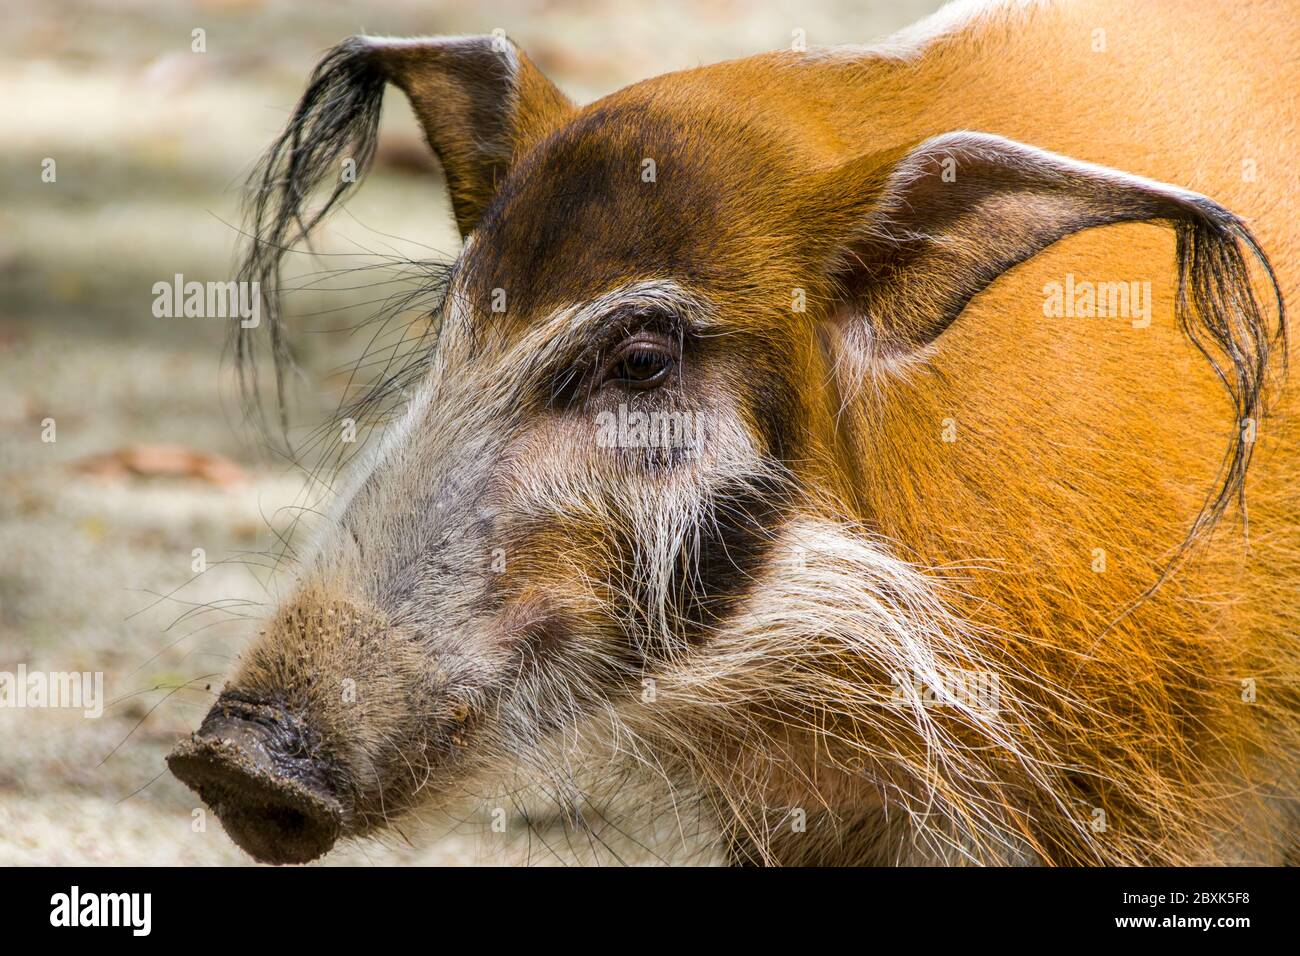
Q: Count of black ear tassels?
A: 2